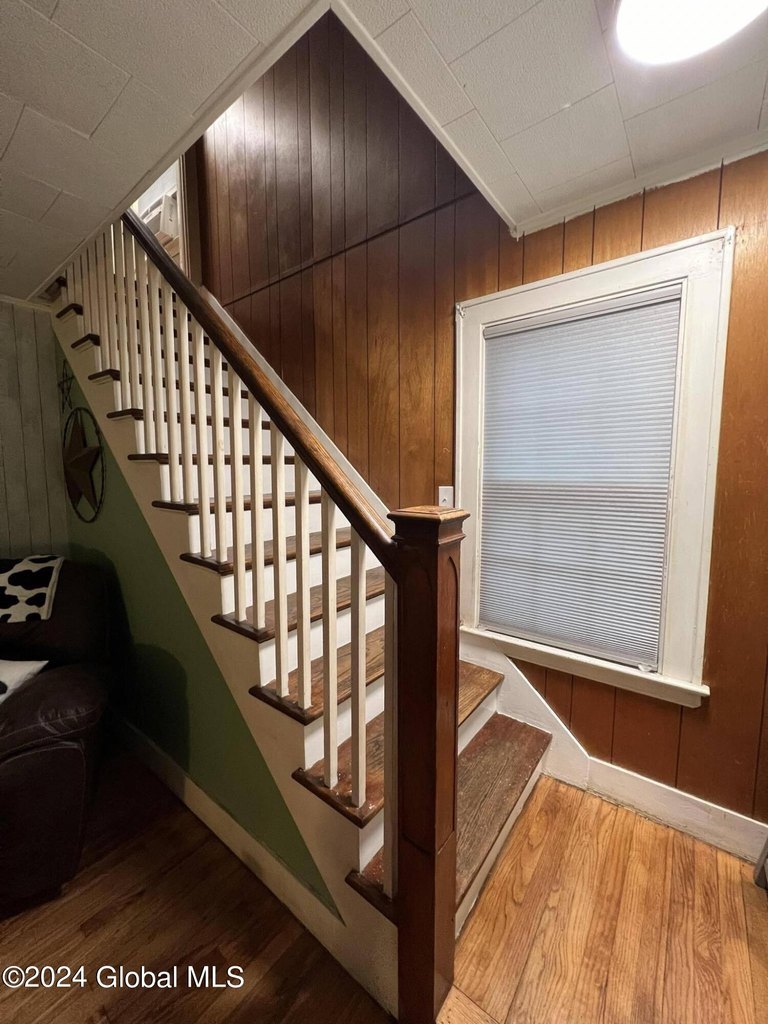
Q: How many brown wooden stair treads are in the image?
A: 12